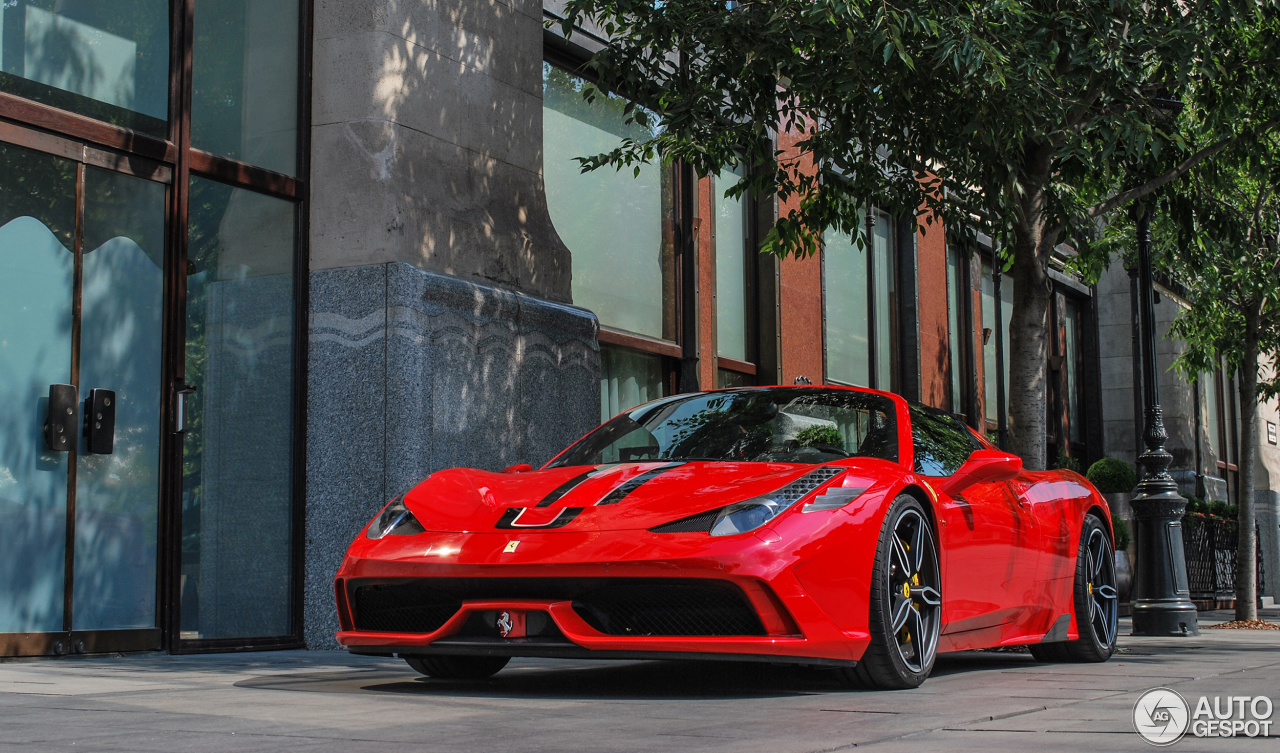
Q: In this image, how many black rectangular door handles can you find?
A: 2